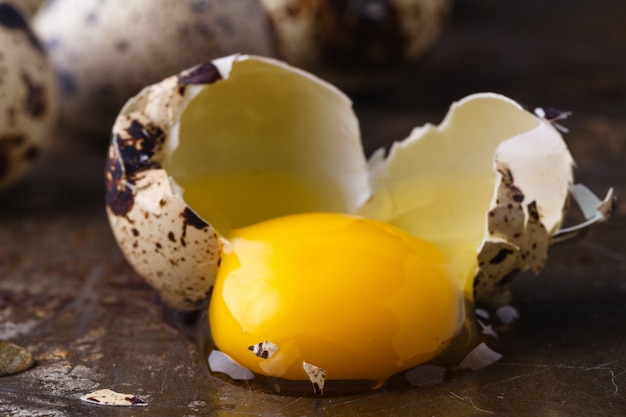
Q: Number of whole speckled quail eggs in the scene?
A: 3